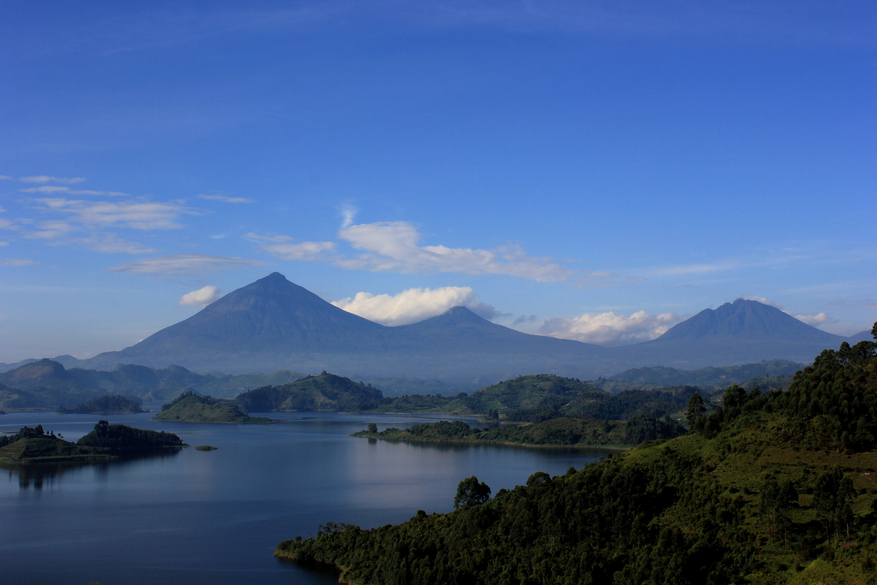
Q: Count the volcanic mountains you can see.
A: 3